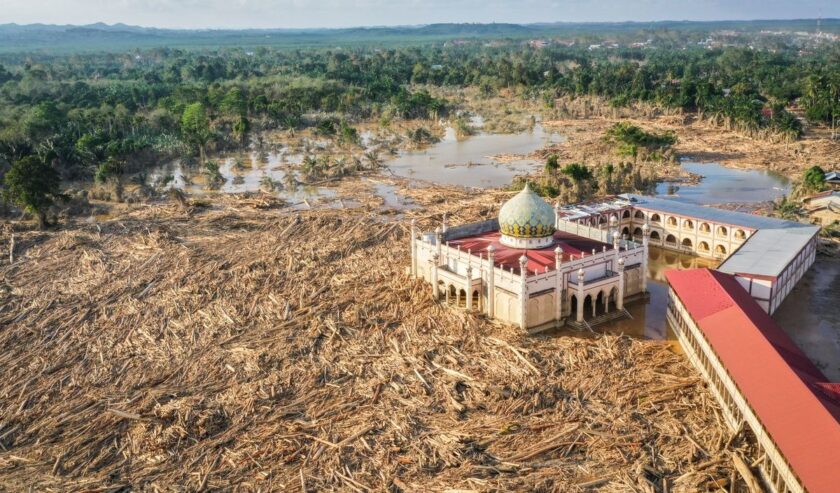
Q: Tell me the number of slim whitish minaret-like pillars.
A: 14